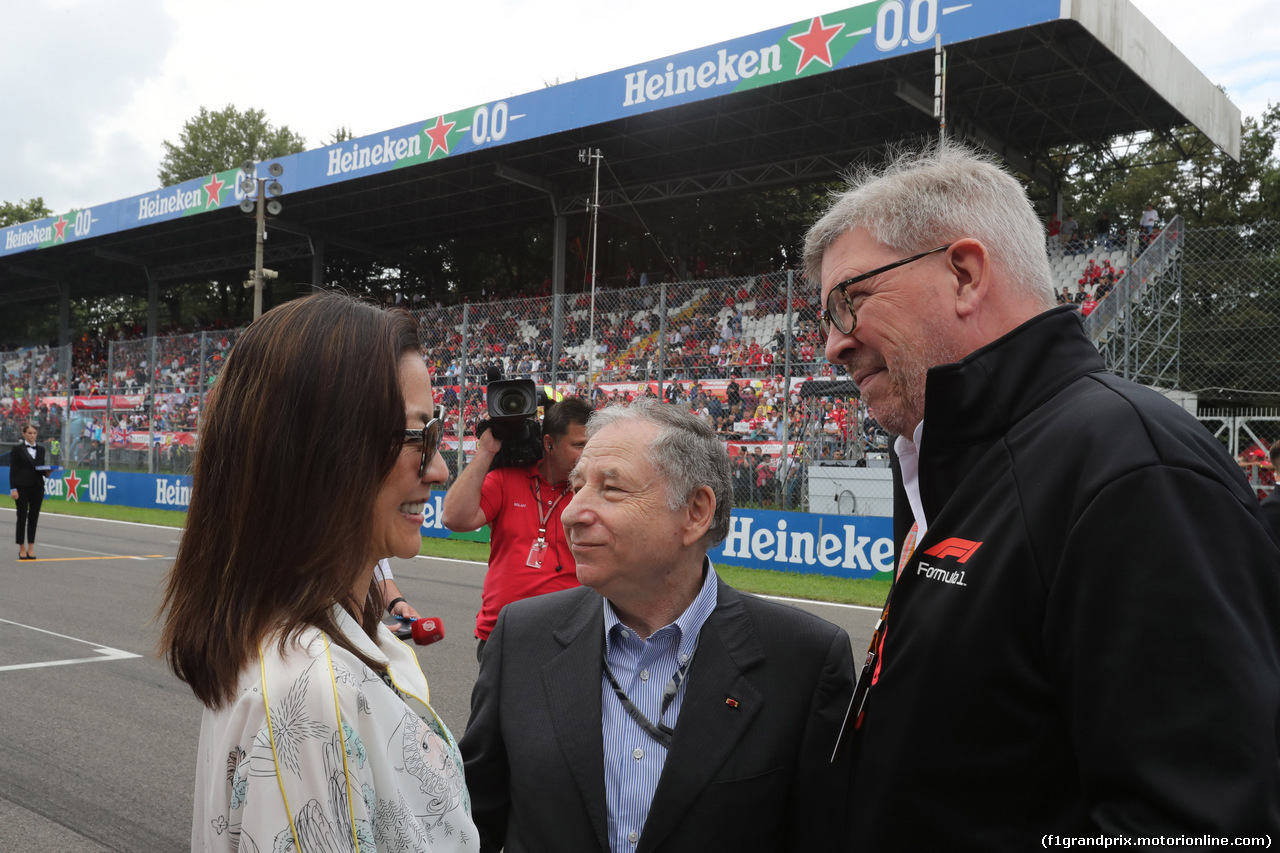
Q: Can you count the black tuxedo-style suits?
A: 1